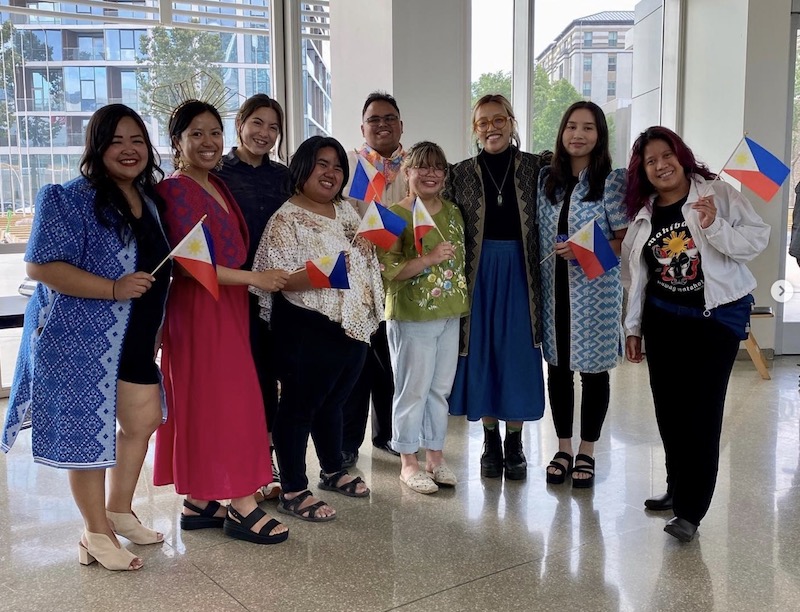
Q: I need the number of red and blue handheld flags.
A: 7